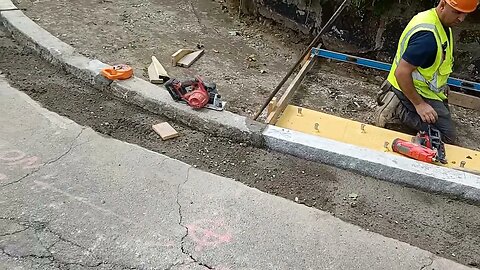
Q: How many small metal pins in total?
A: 5